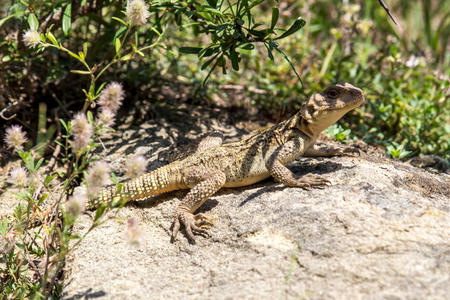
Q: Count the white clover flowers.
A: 11